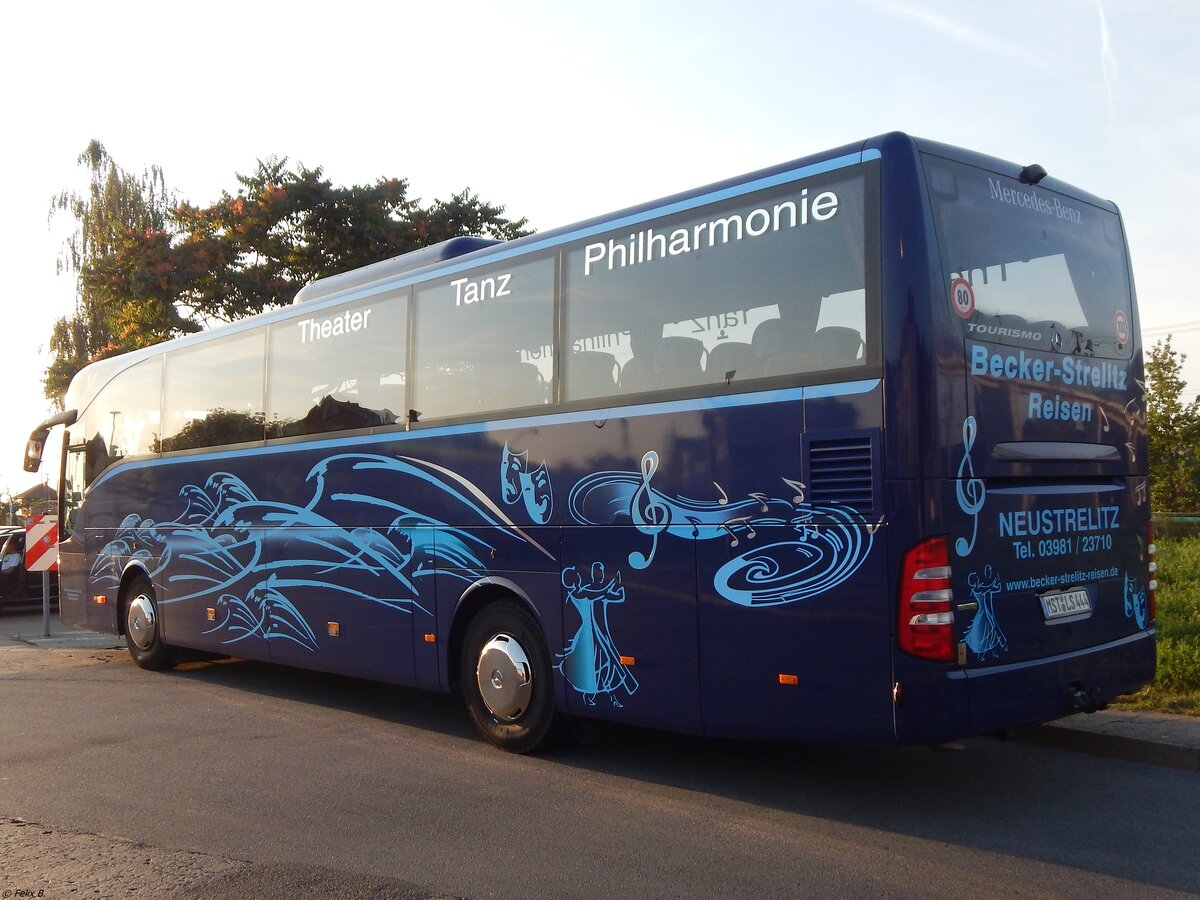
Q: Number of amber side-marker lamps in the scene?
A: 6